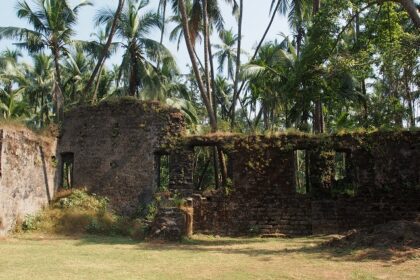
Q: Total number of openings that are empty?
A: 5